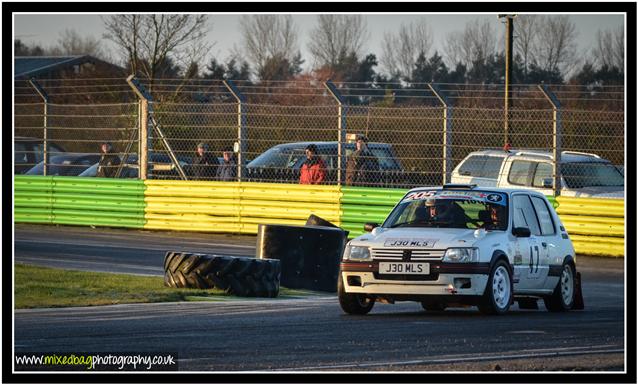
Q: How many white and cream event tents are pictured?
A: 0